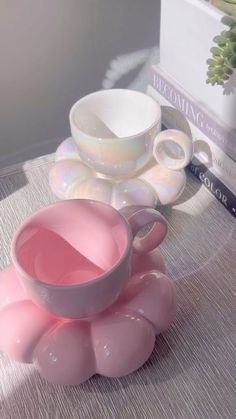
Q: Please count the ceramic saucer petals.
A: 11